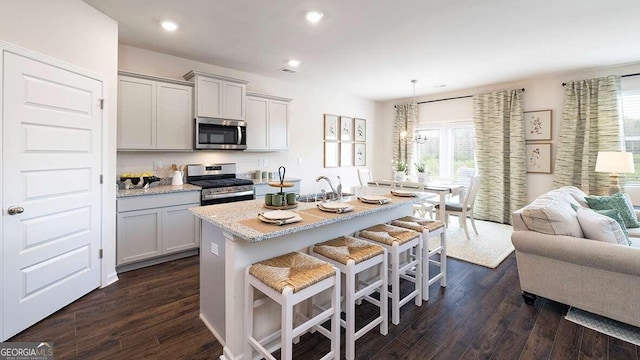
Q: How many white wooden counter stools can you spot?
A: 4